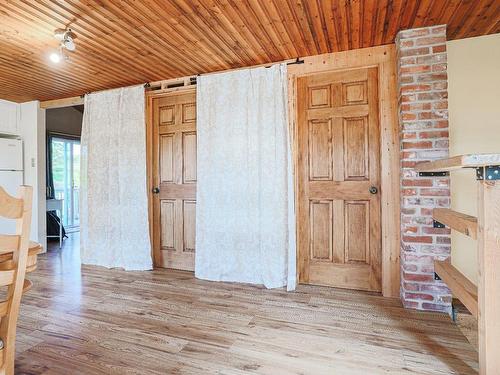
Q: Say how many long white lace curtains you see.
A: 2